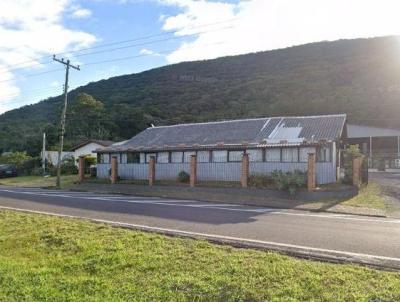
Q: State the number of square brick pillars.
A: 7